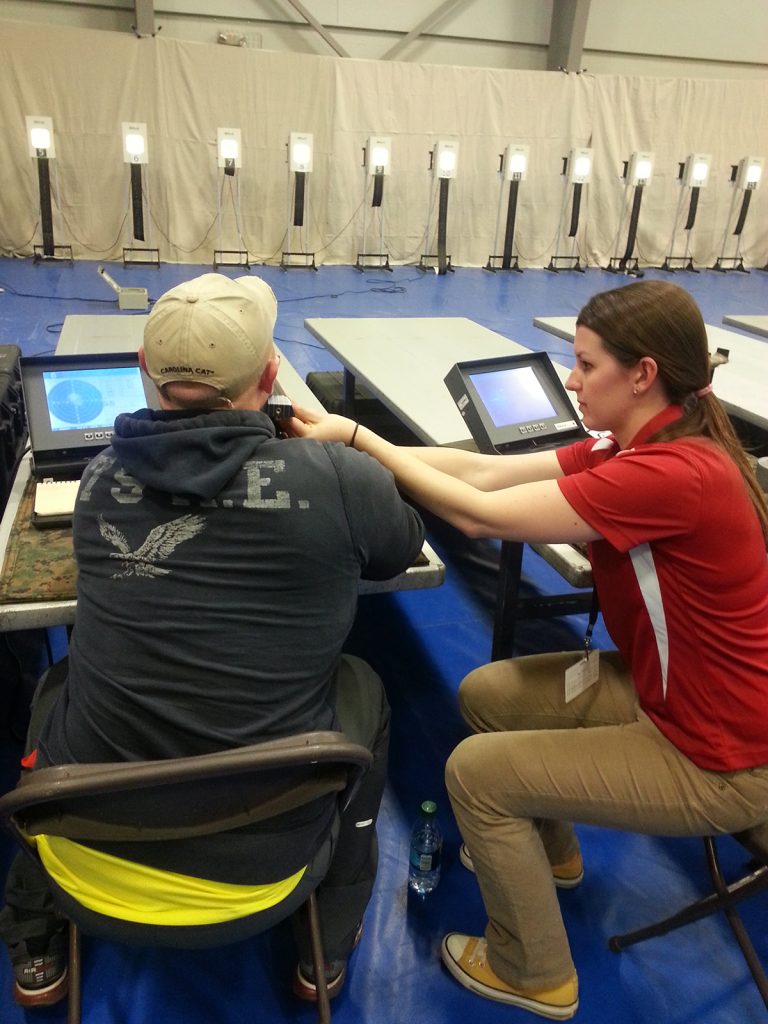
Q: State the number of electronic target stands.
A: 11